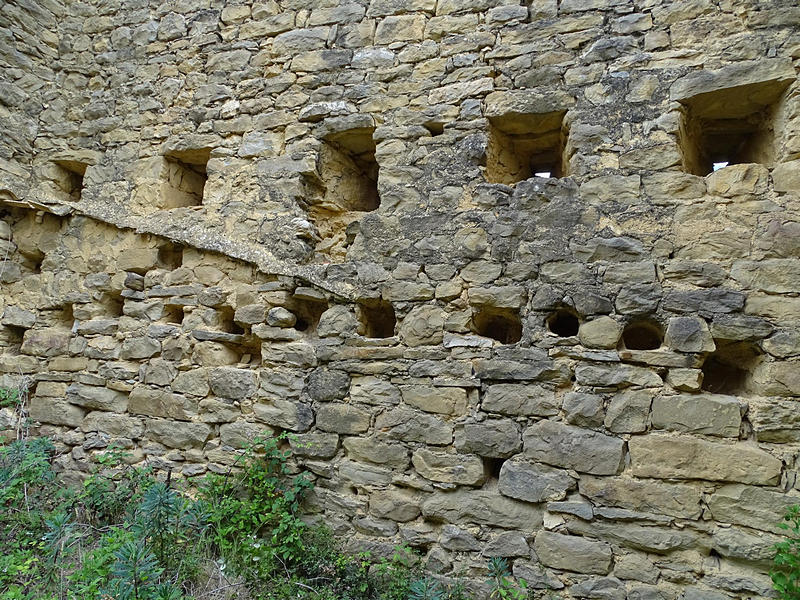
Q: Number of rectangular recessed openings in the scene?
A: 5